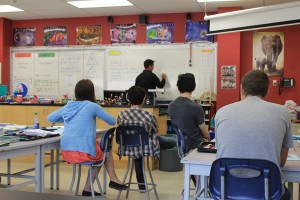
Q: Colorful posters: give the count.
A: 6